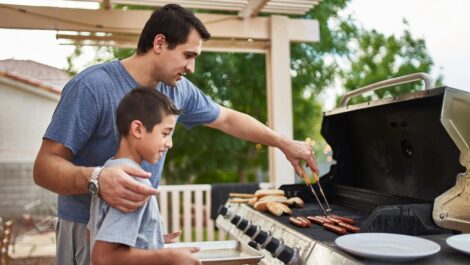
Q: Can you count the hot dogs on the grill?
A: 8